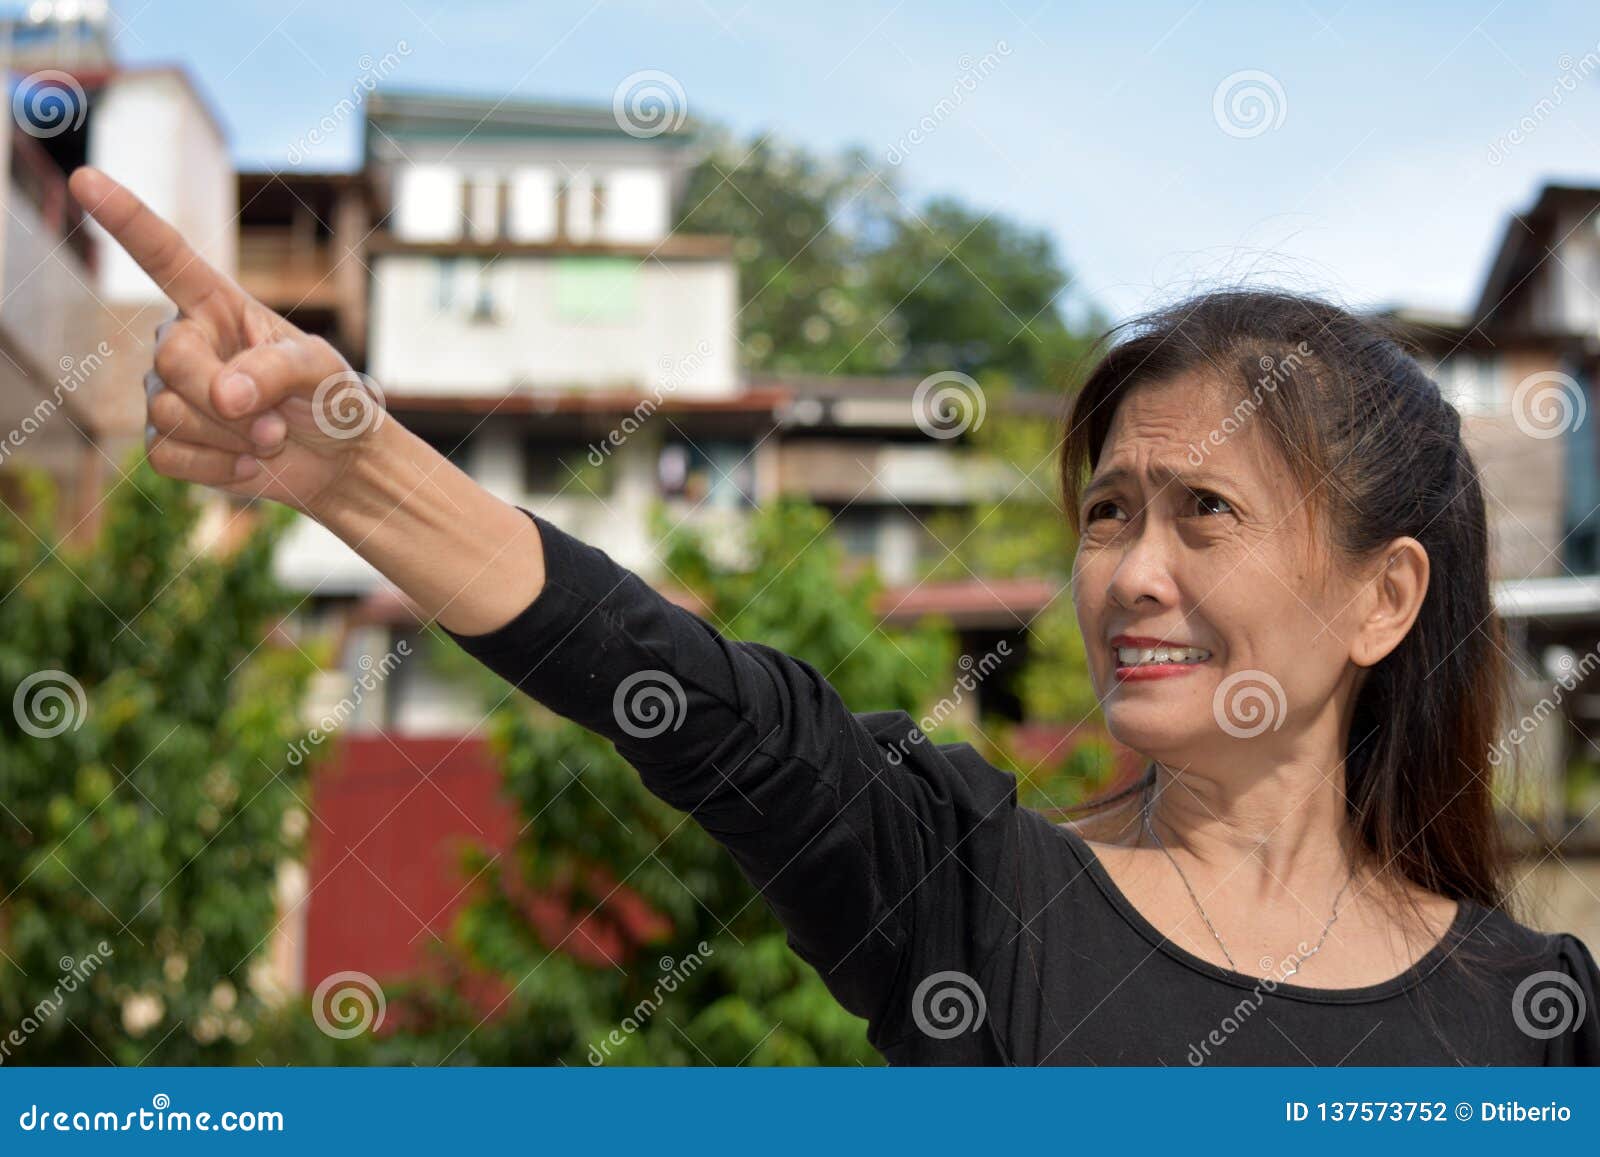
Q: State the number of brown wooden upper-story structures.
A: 1